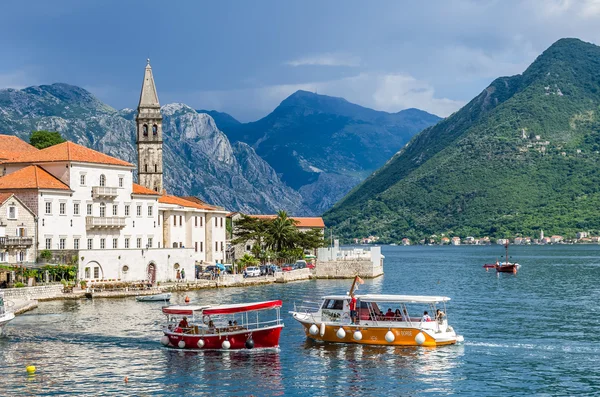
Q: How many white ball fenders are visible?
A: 9